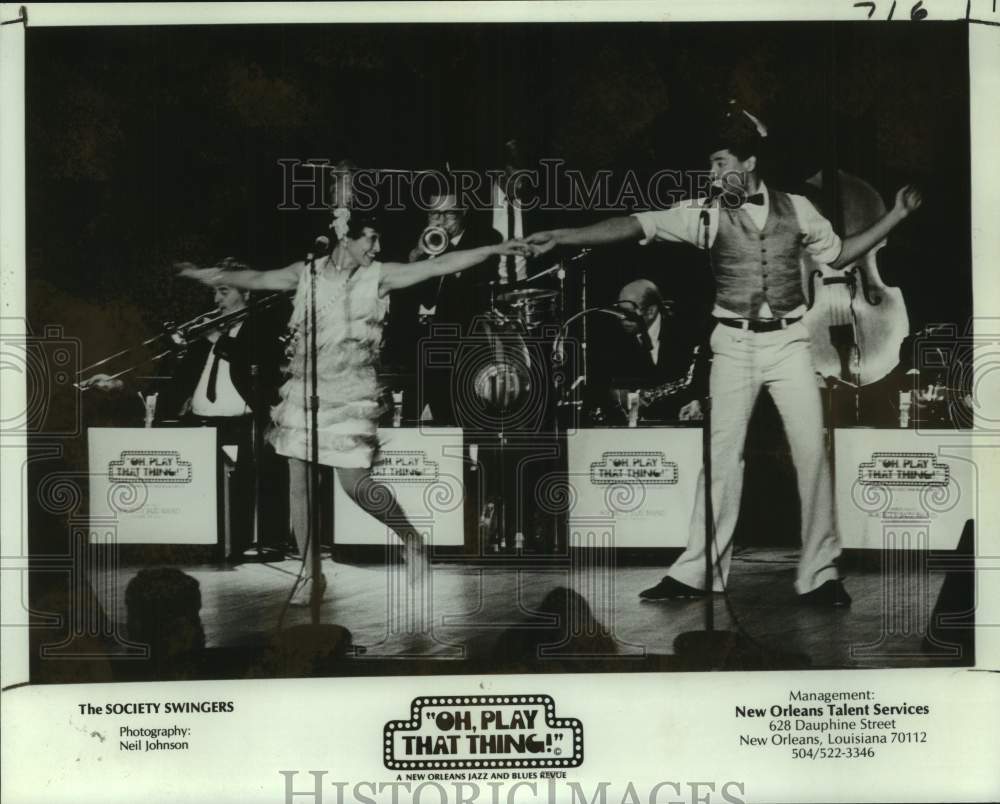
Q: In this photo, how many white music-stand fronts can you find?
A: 4